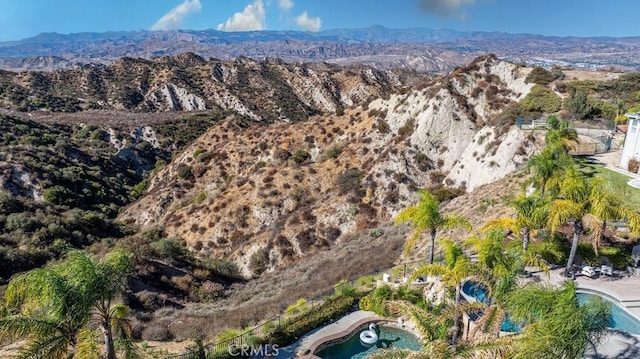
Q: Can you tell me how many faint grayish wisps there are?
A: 1